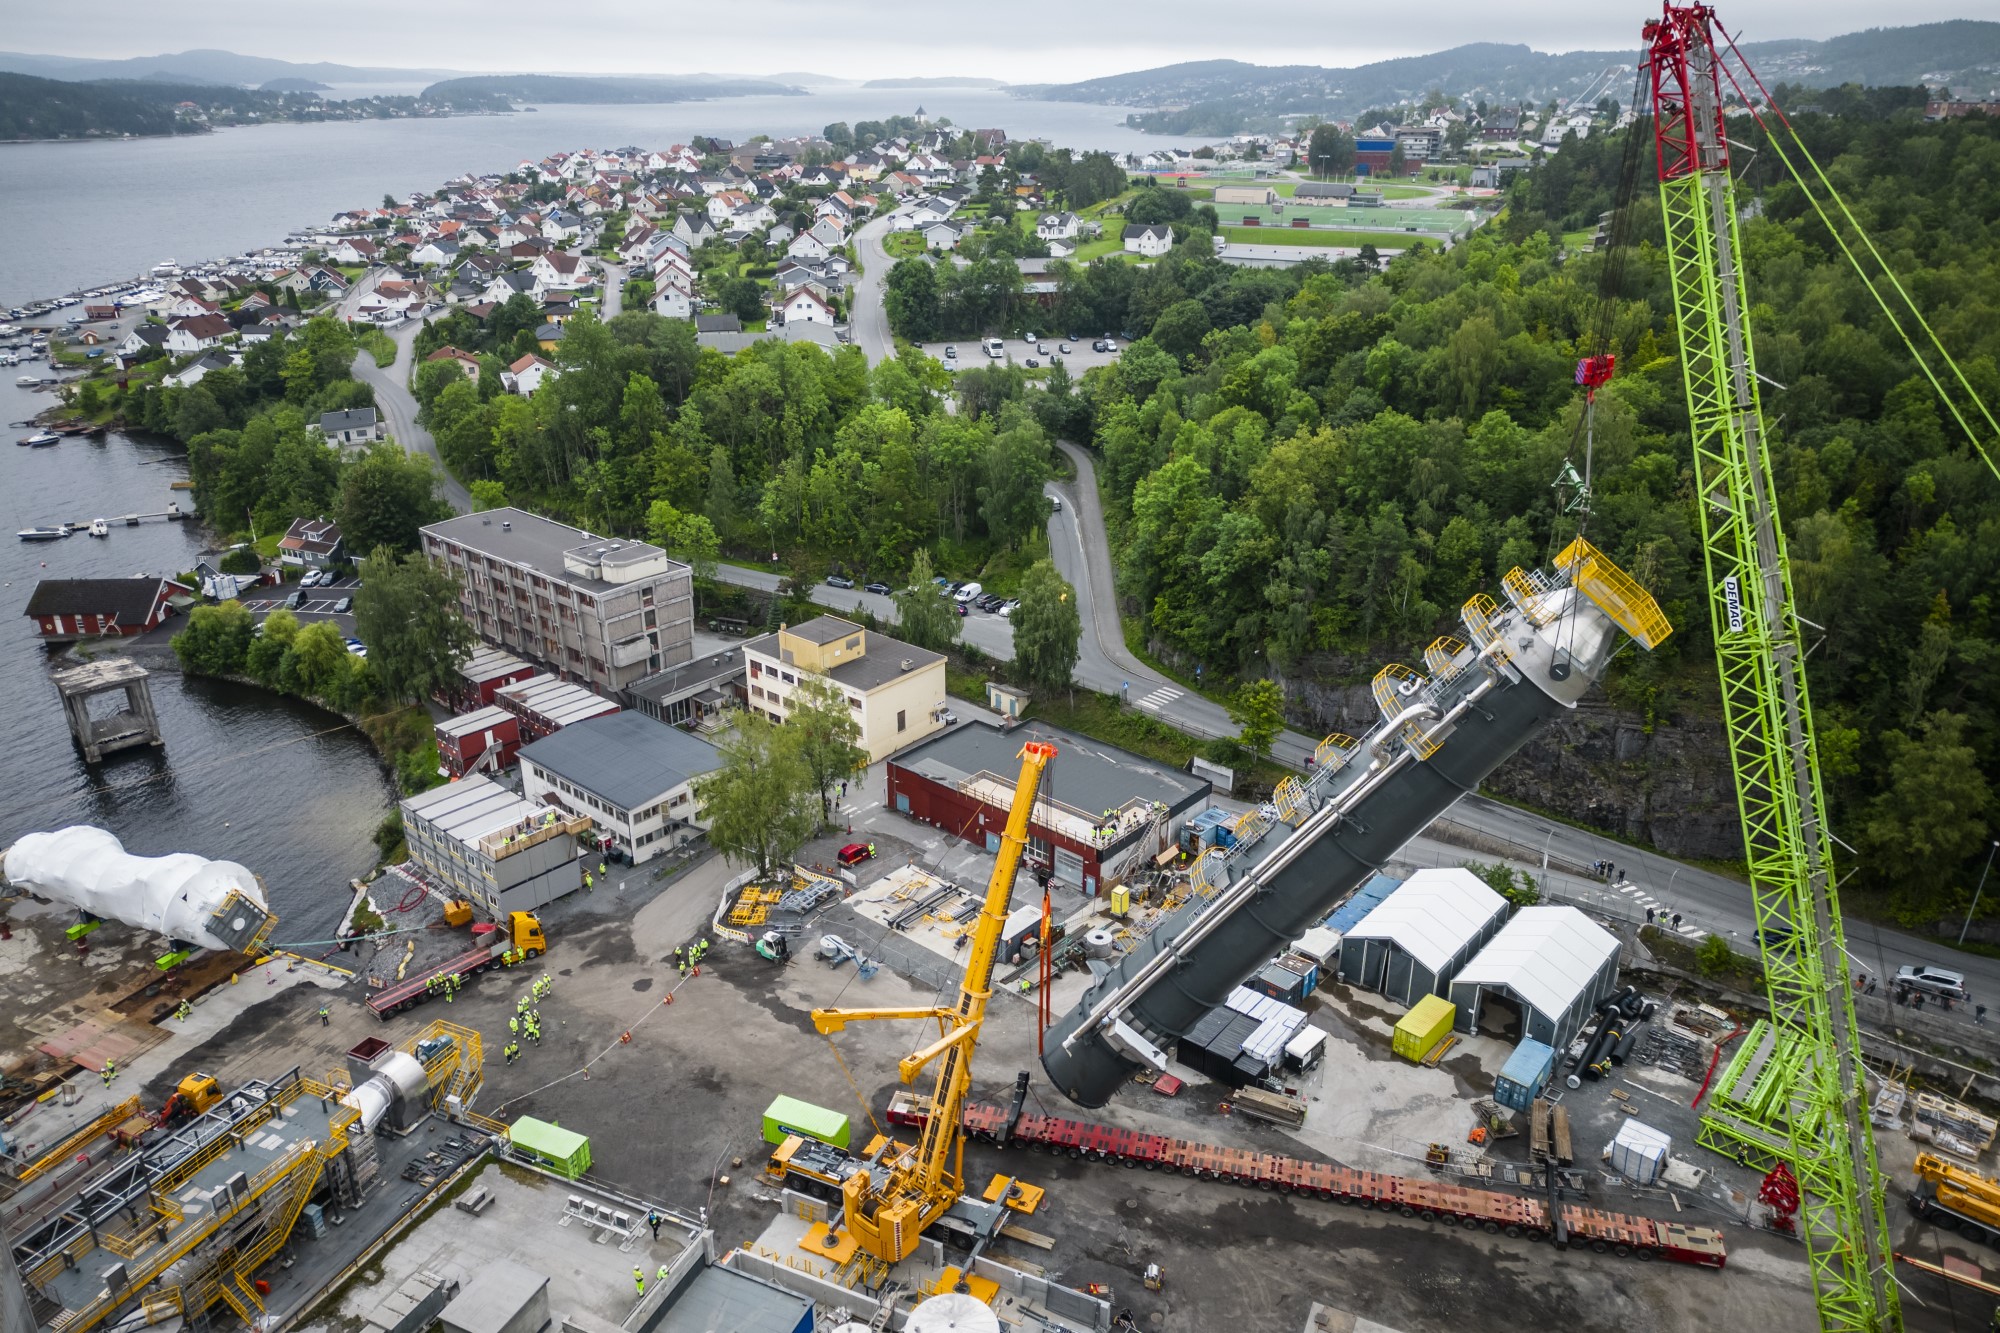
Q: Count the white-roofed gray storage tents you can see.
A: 2